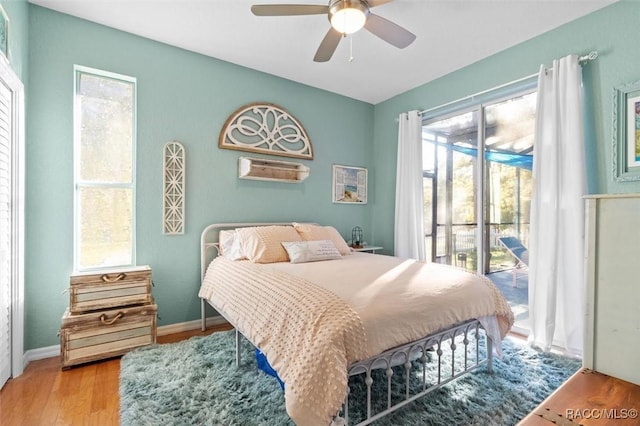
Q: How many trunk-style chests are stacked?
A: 2